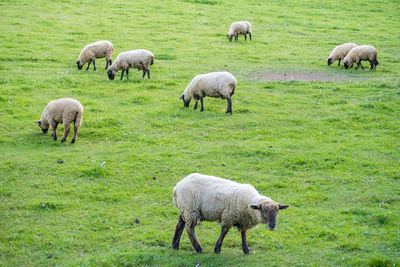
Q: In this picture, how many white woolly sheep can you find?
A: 8